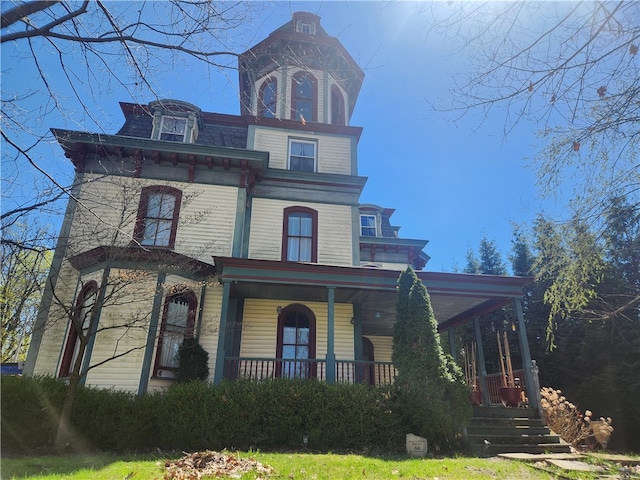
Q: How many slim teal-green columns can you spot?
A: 5